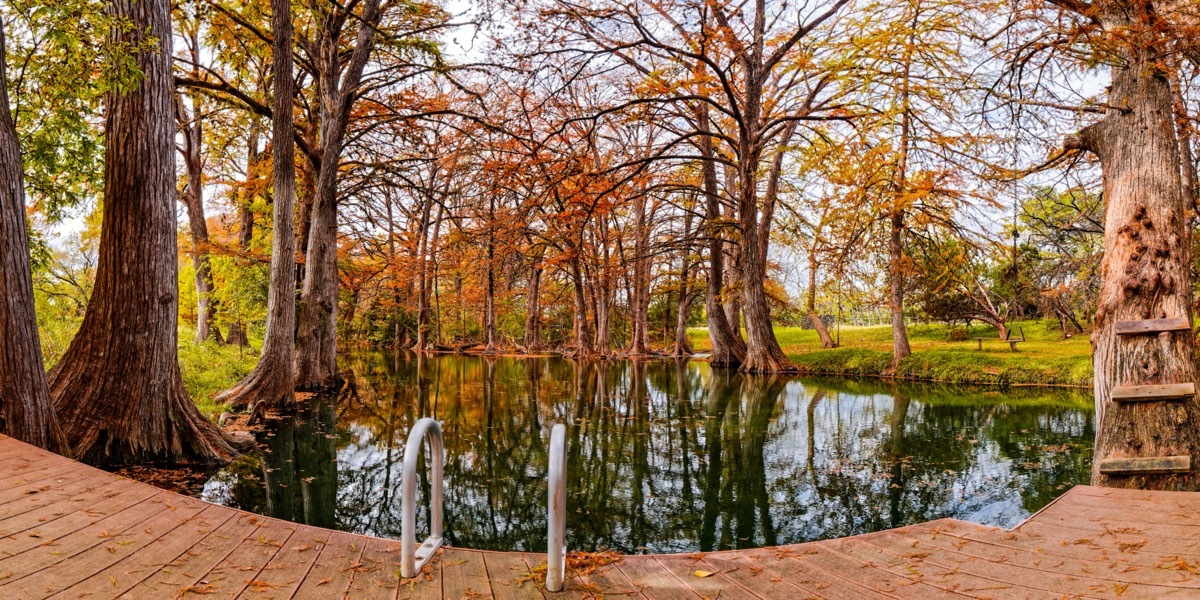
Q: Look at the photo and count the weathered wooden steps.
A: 3